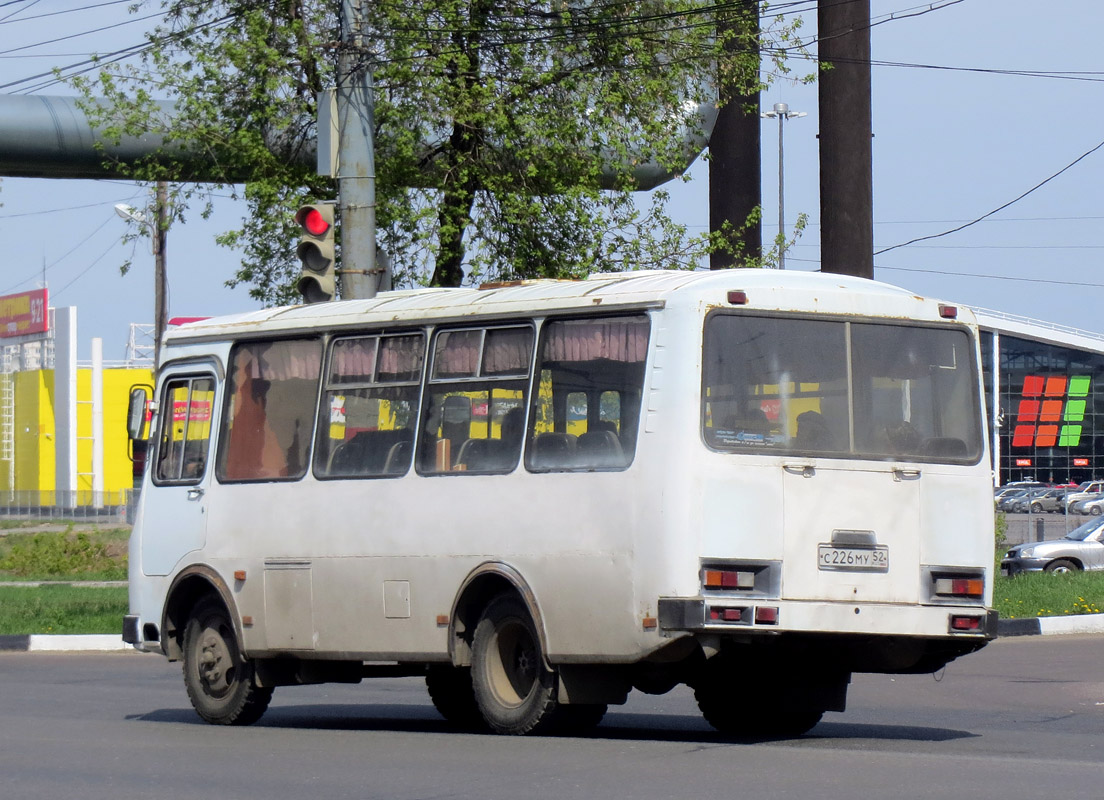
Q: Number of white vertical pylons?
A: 2